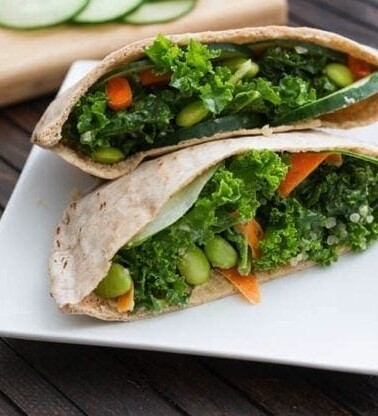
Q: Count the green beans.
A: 7